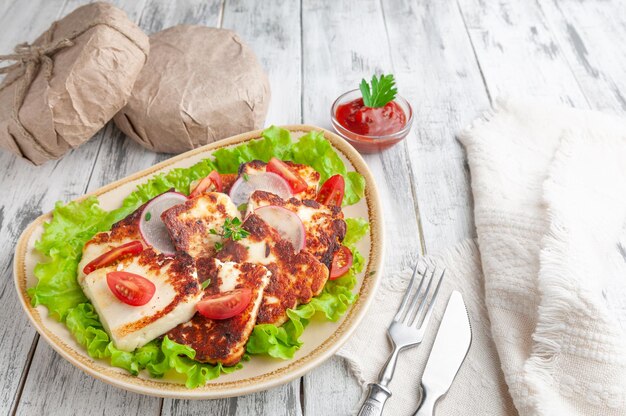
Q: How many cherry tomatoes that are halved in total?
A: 7